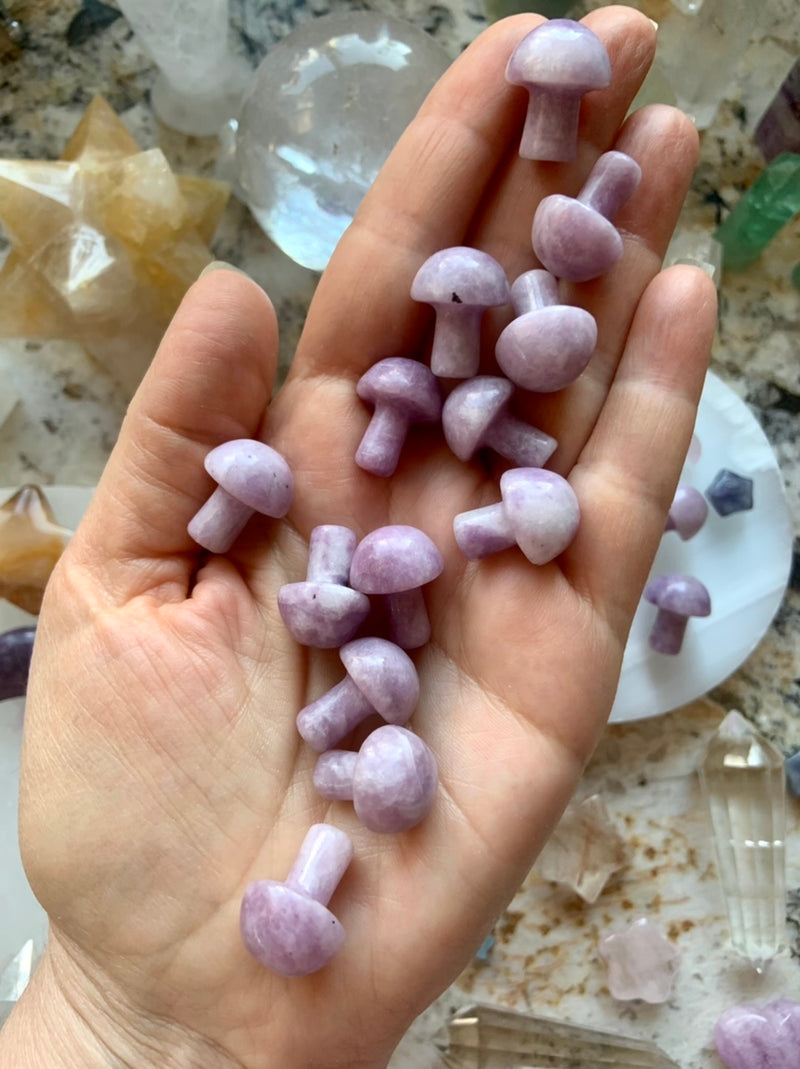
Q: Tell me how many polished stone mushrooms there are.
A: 15